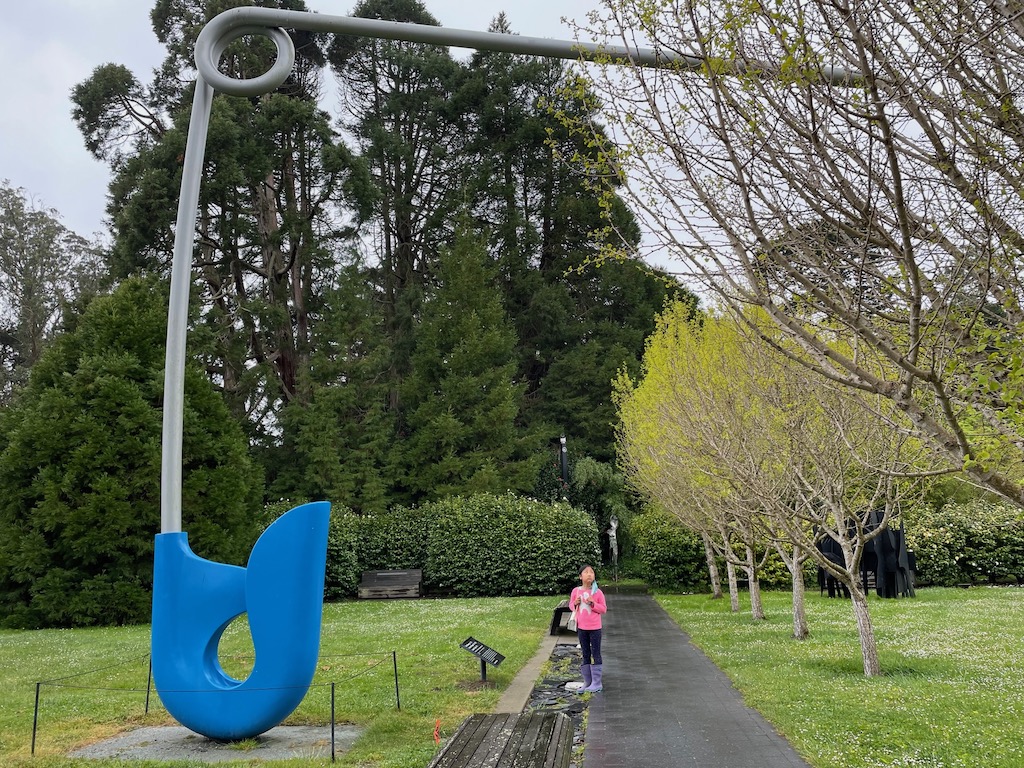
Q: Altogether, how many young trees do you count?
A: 5